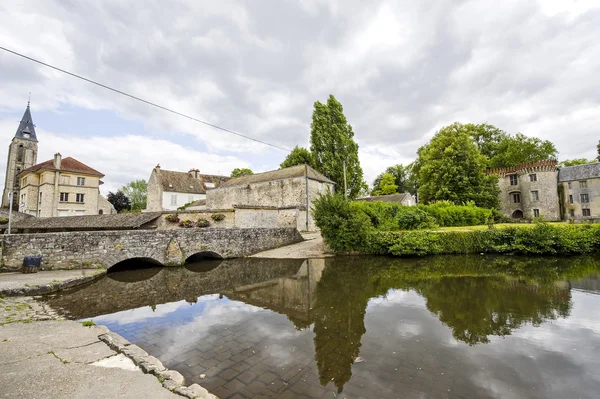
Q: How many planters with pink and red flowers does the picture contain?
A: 4